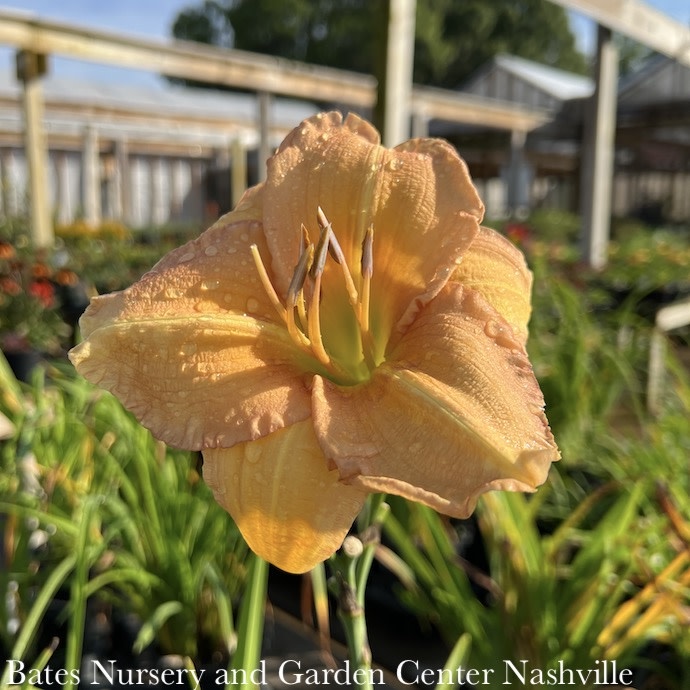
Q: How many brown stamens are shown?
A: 5